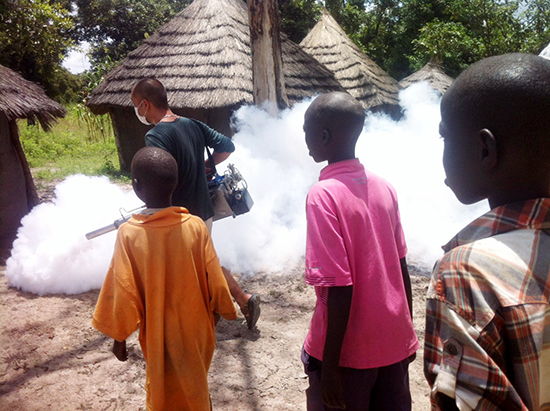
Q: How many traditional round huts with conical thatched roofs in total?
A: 4